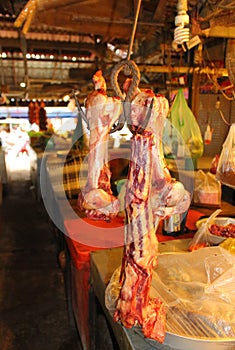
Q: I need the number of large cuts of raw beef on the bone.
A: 3